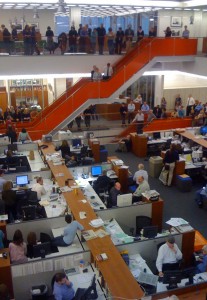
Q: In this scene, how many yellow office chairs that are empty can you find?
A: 0